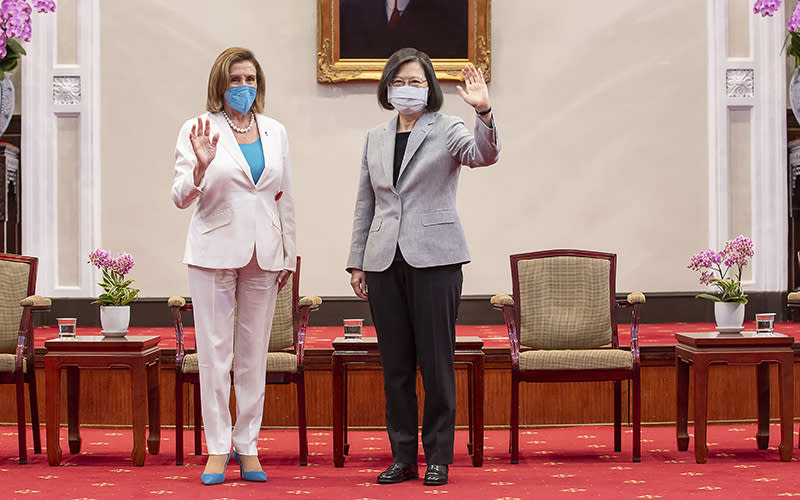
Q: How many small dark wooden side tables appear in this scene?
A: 3